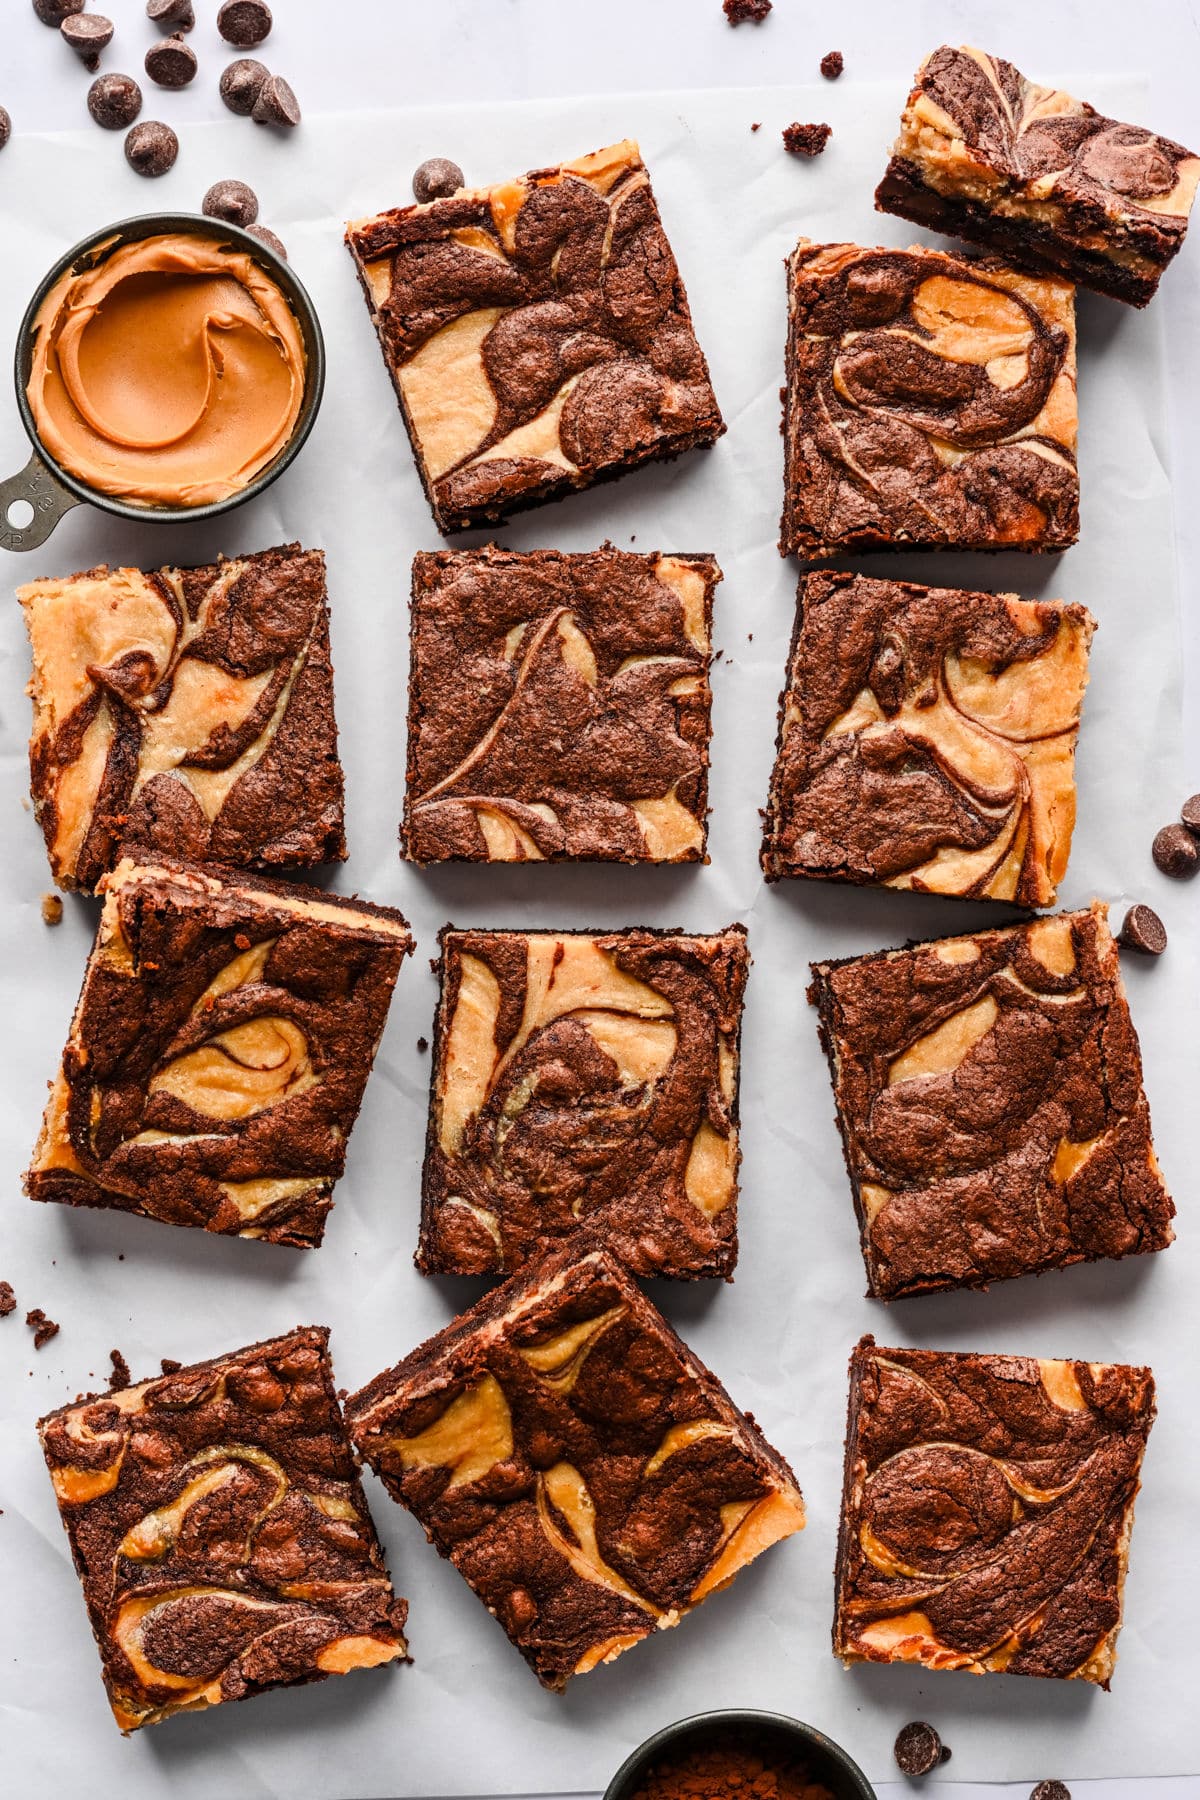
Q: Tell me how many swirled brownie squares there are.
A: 12